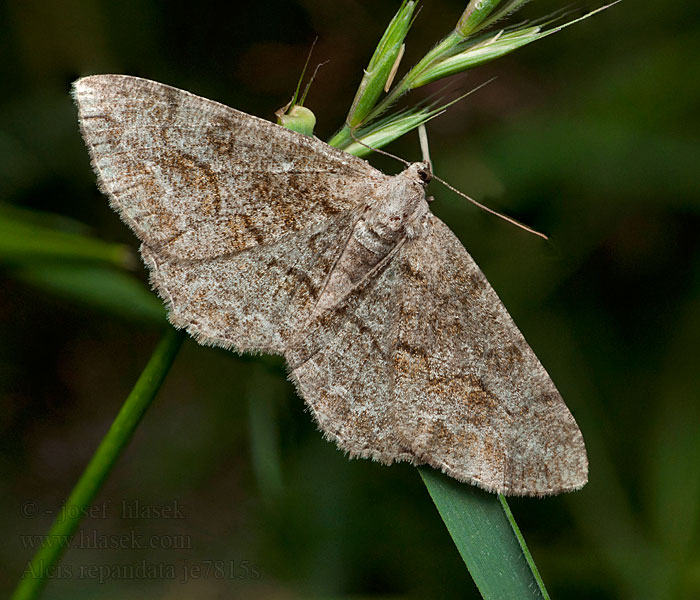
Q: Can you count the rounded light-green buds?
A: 1